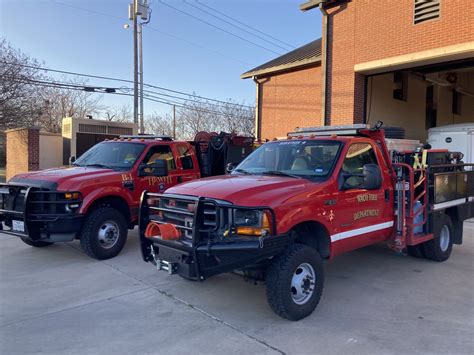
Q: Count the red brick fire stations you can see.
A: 1